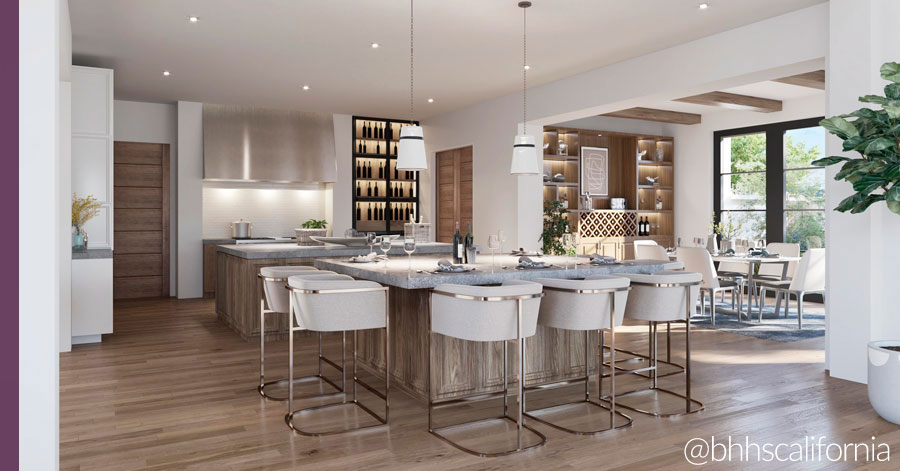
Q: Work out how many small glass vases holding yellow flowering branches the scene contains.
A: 1